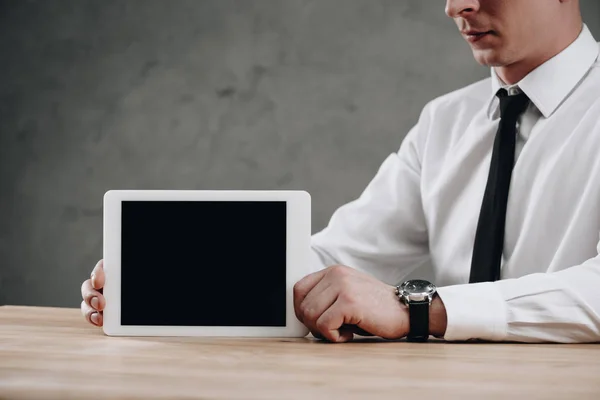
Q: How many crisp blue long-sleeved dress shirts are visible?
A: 0